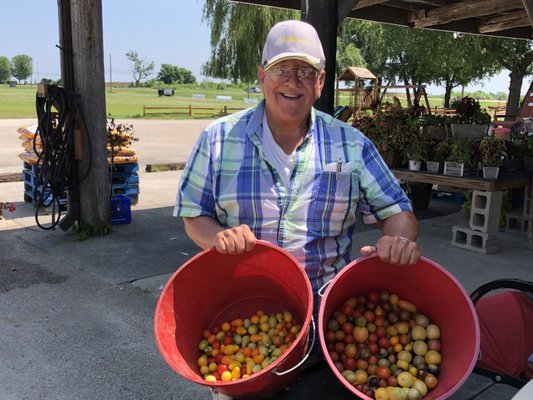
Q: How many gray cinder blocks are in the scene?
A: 4